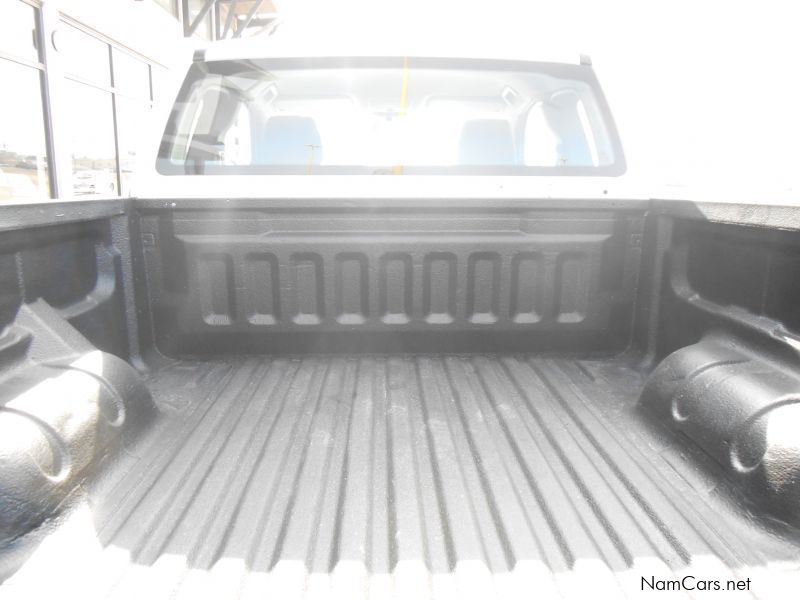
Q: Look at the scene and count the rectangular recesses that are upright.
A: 9